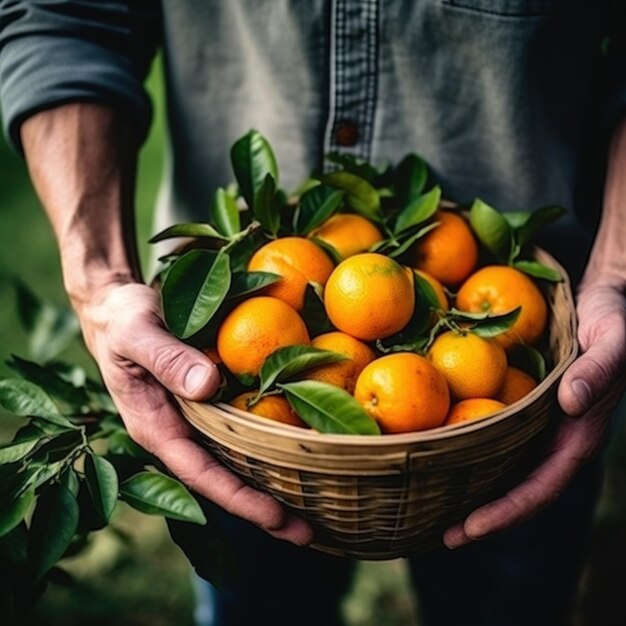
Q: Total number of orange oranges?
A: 13